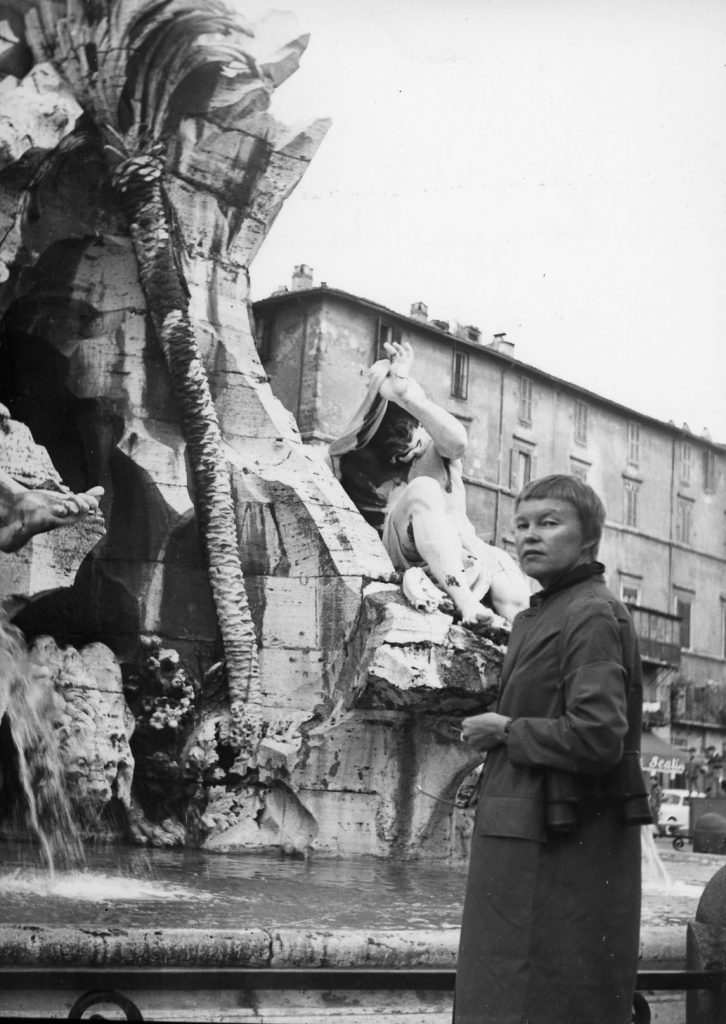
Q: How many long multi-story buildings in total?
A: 1